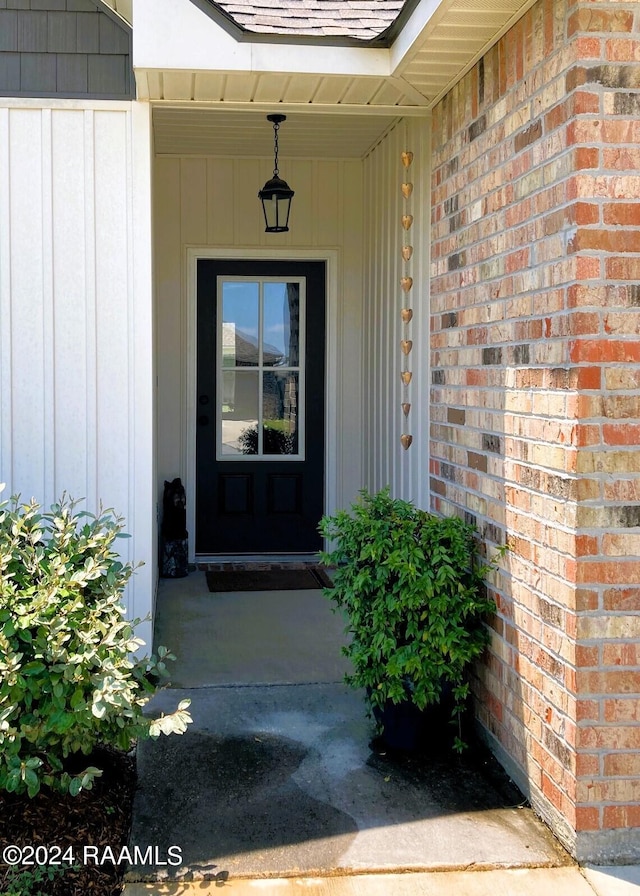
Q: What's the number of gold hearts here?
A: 10